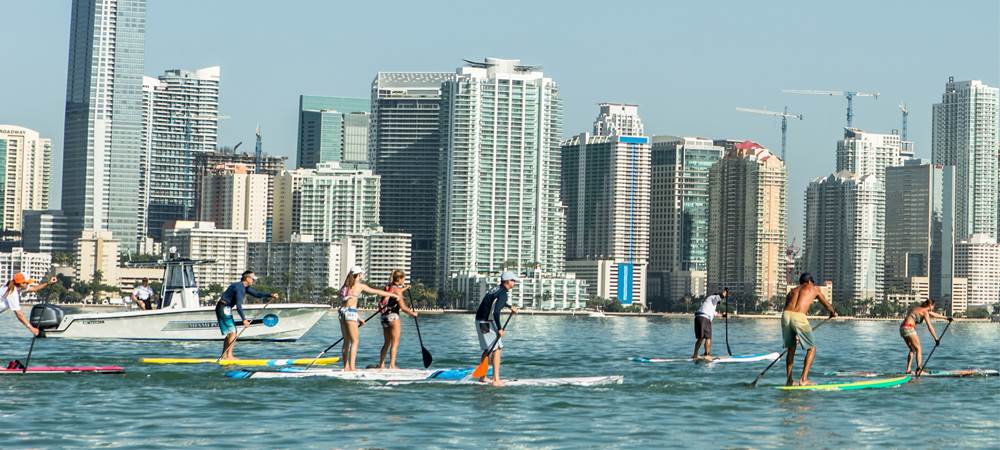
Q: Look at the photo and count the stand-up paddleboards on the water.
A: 8